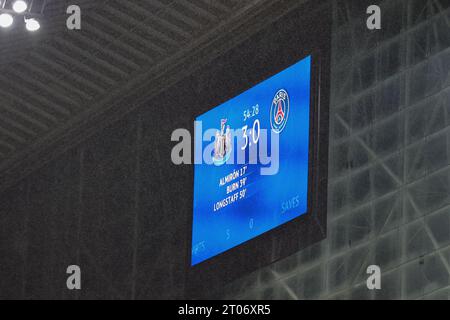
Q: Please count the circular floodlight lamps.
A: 3